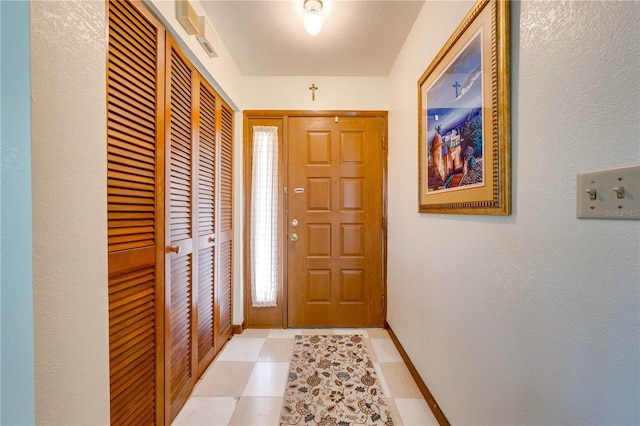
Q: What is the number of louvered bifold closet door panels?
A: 4